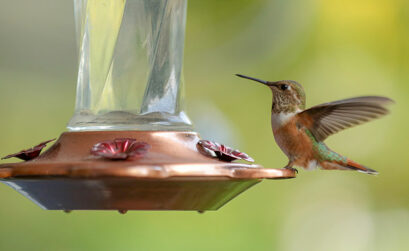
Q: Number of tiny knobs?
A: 3